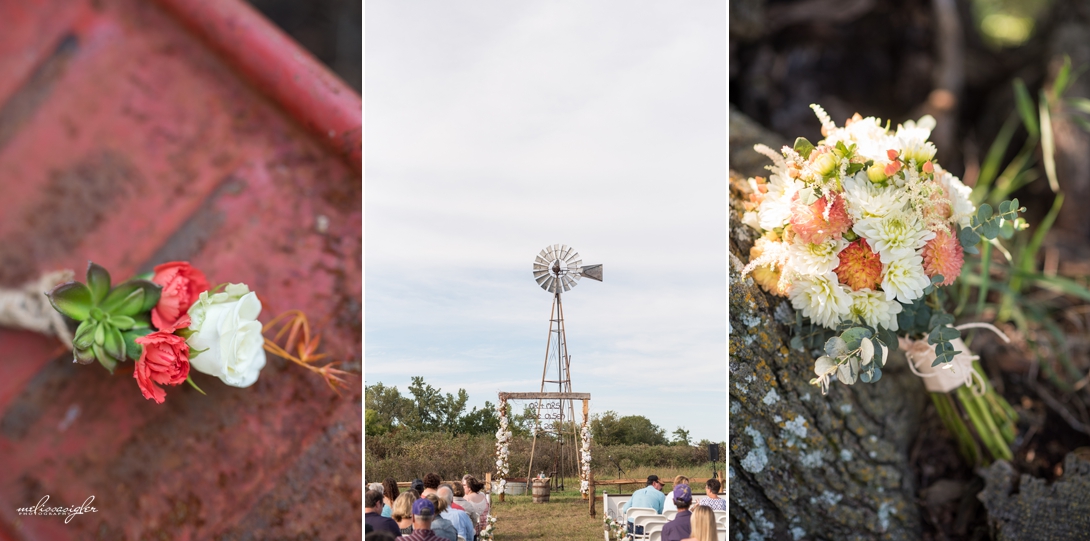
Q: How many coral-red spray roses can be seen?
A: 2